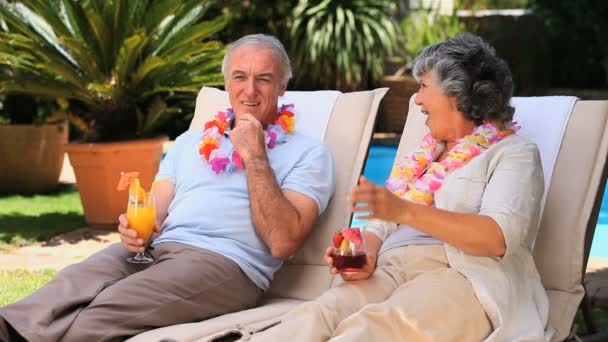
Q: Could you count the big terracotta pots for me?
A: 2